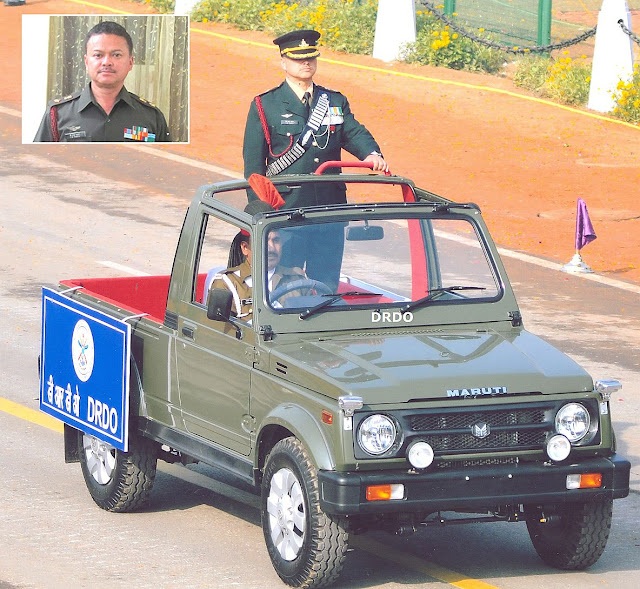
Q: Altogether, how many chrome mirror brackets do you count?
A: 2